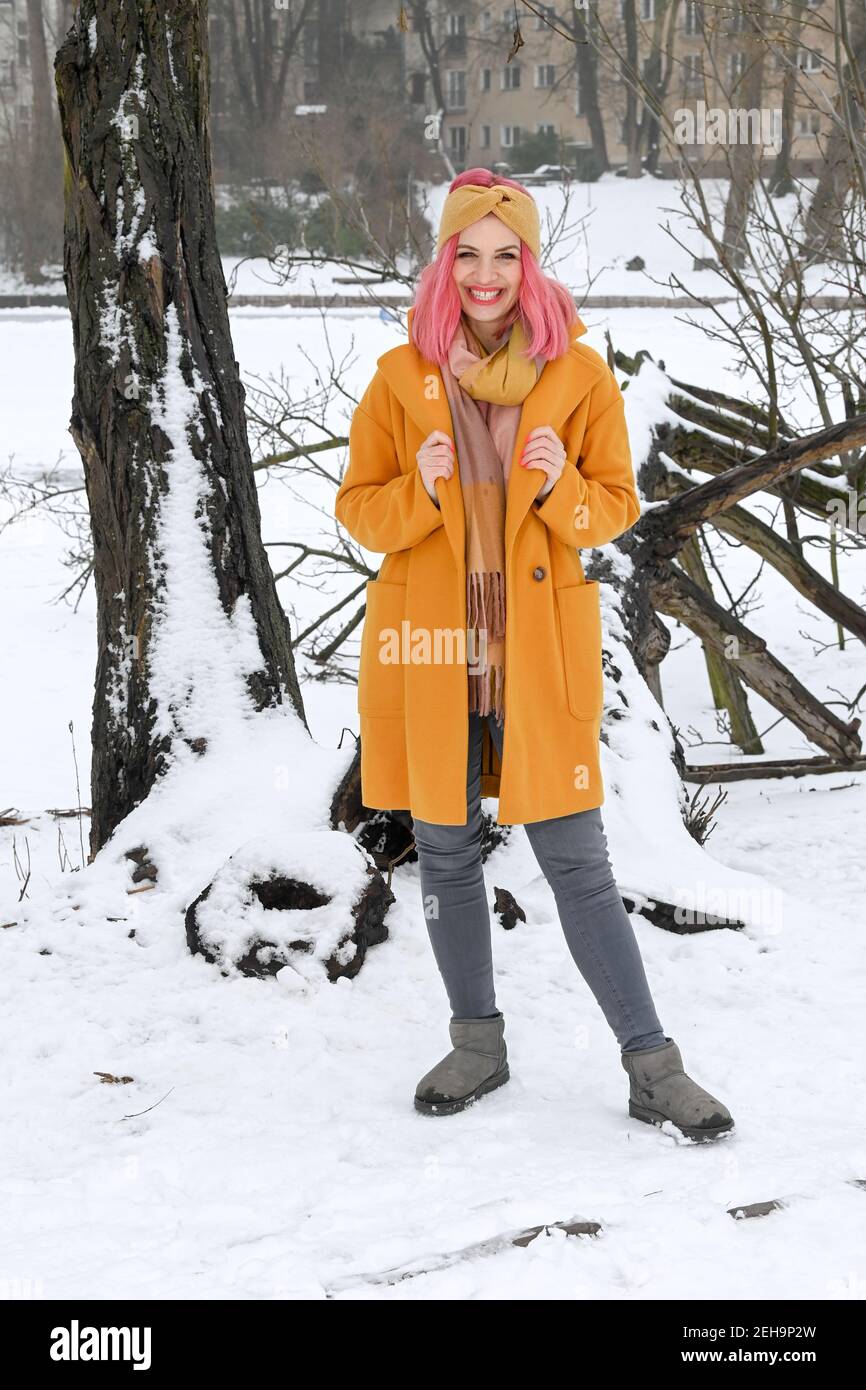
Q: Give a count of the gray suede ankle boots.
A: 2